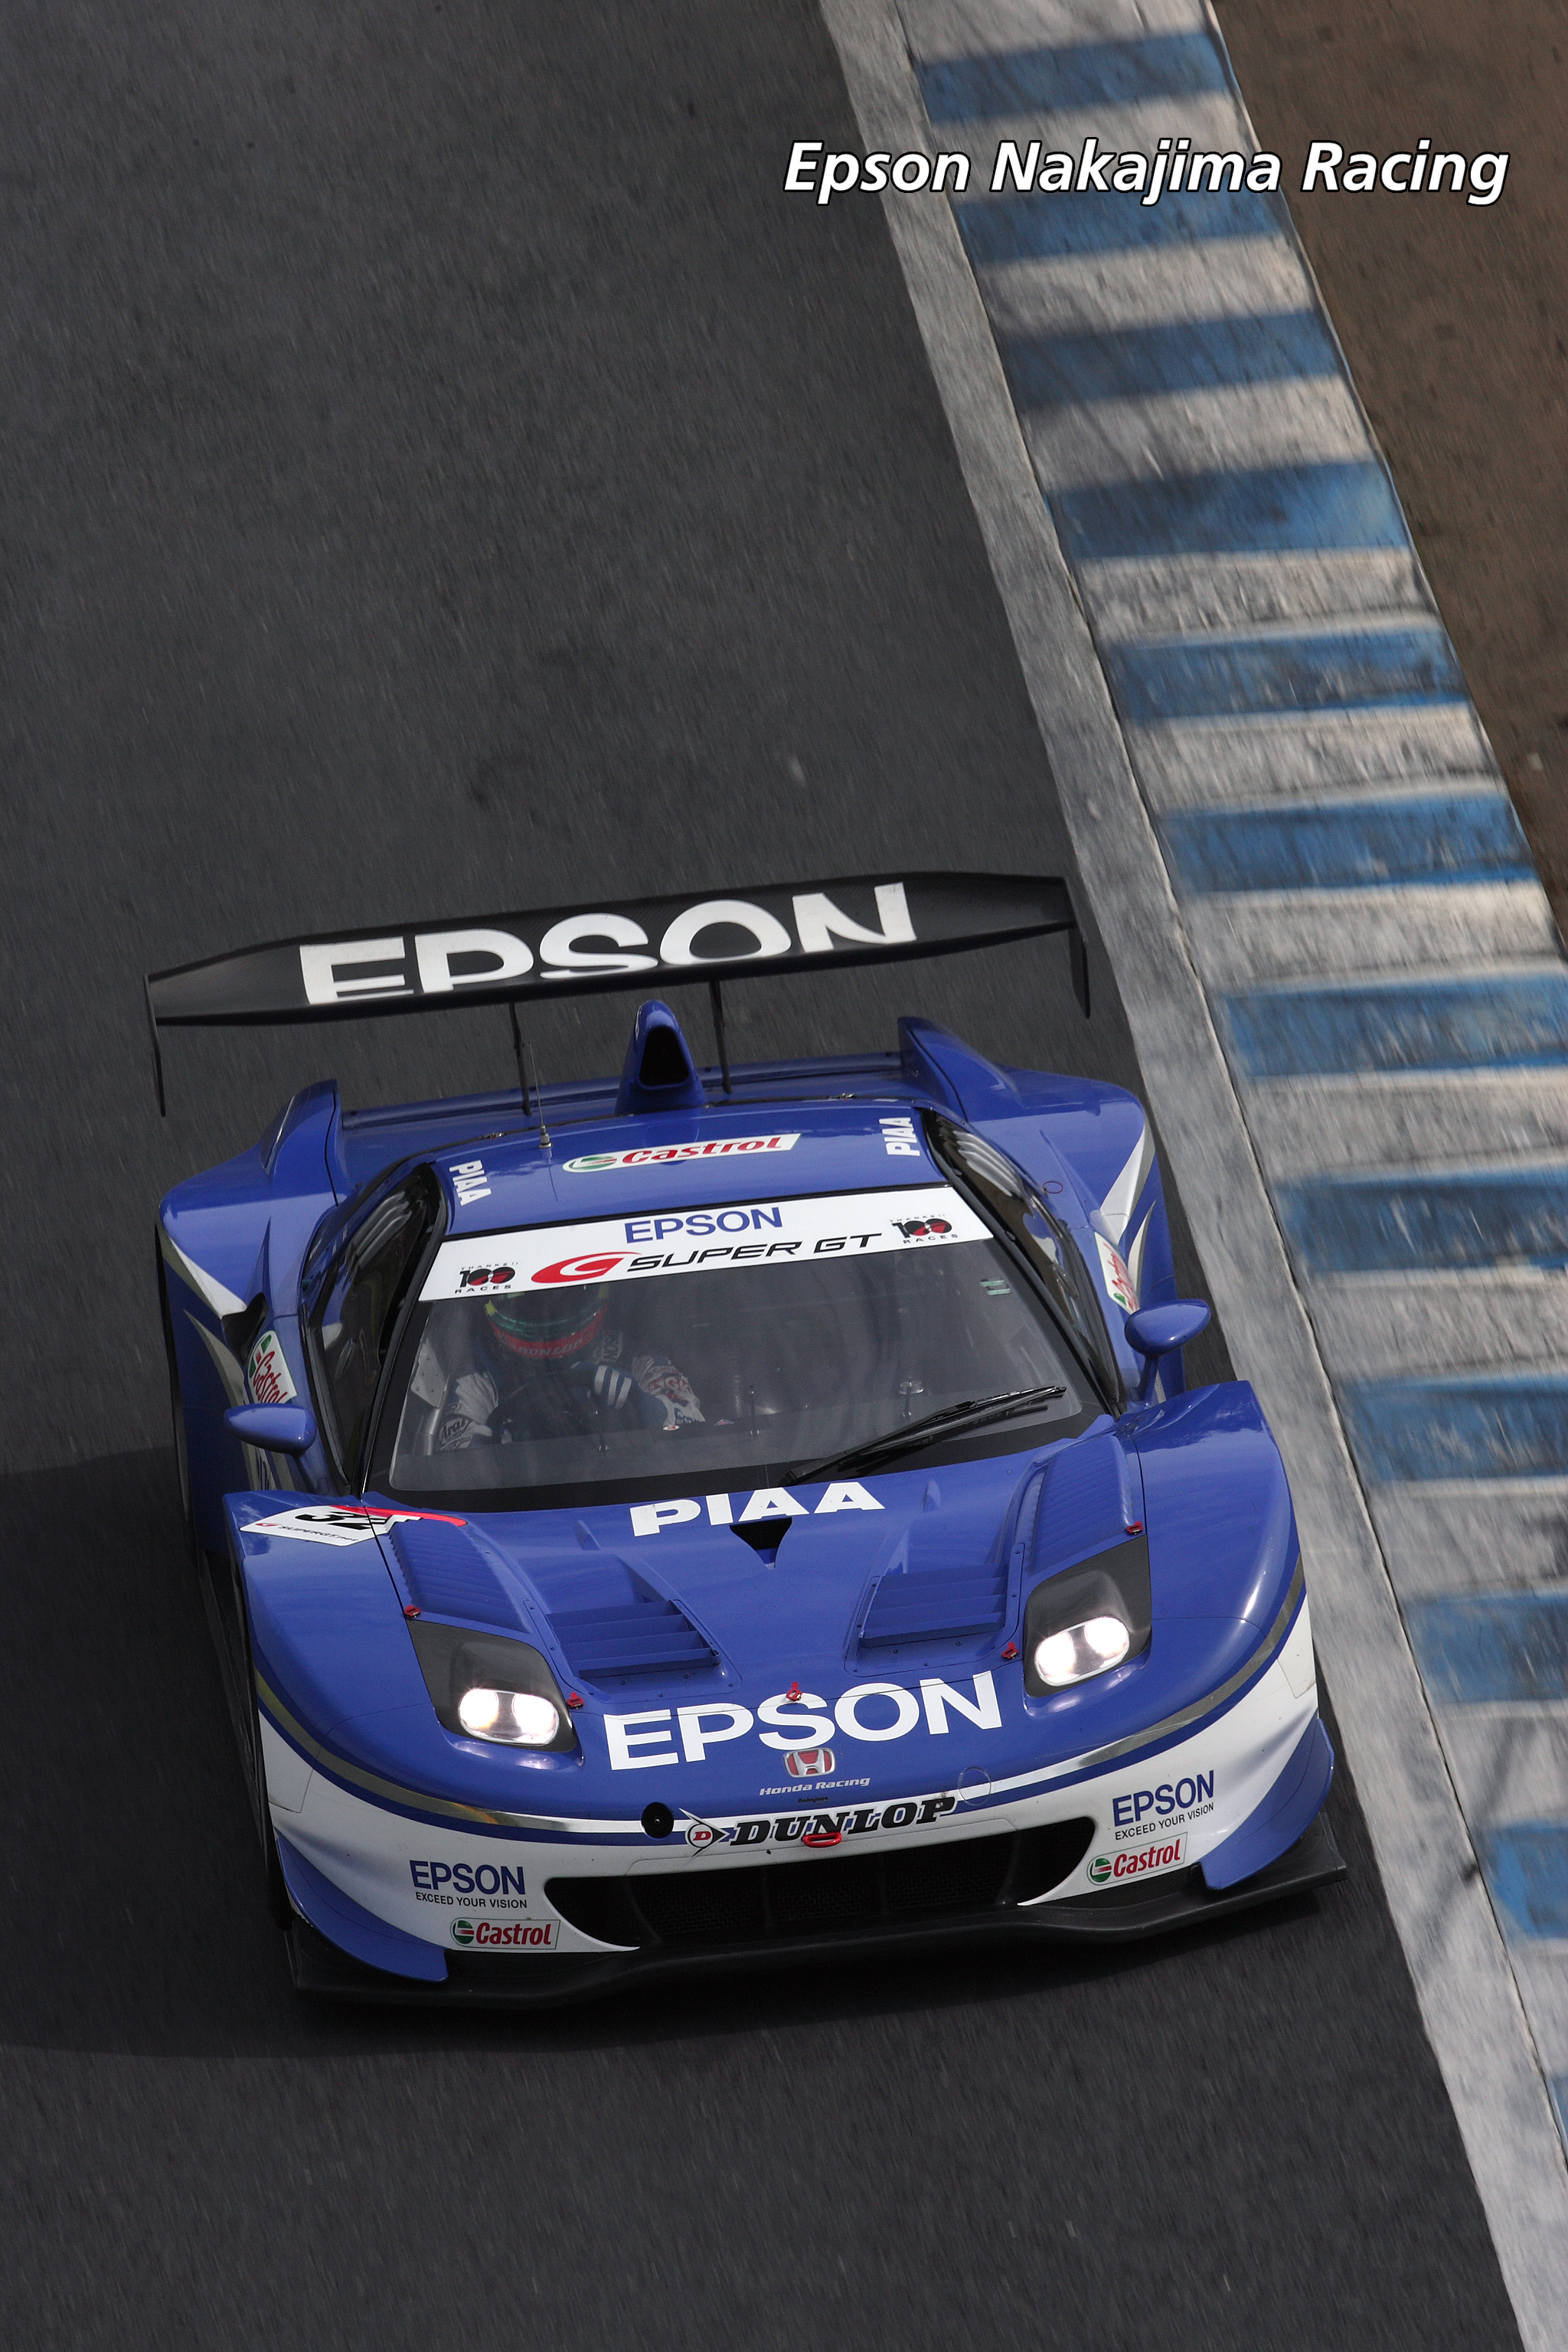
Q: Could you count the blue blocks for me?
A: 12